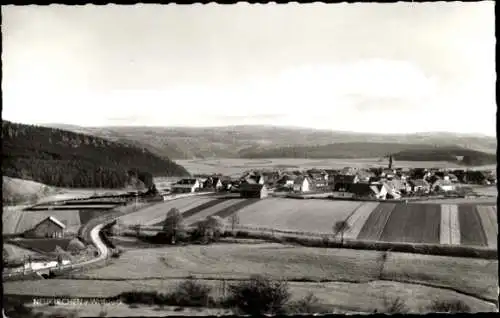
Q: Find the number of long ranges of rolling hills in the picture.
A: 1